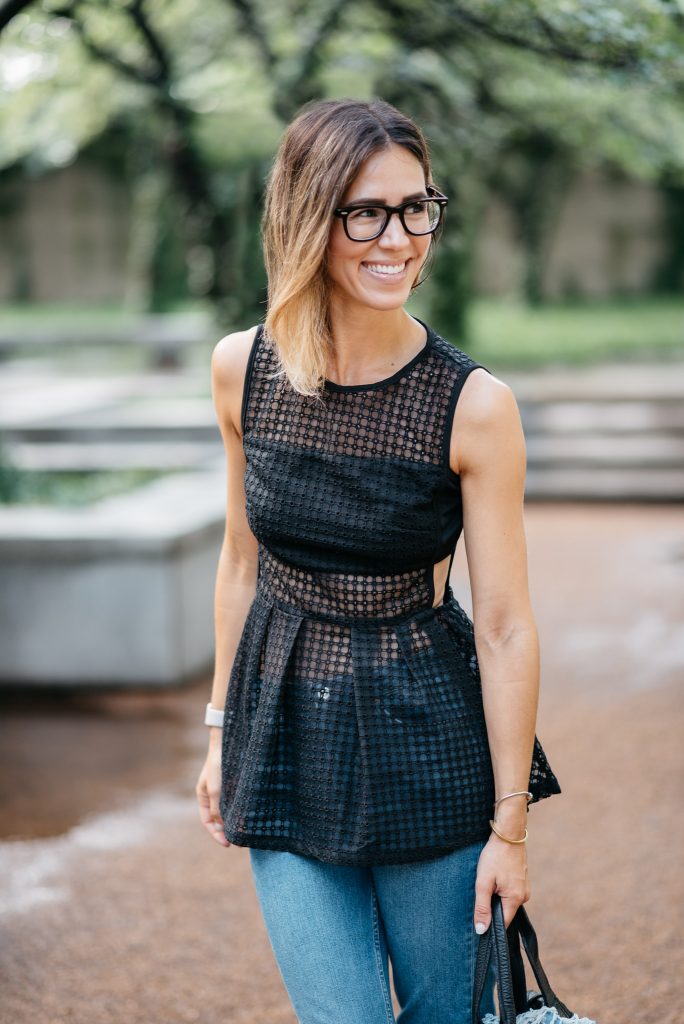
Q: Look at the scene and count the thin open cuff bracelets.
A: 2